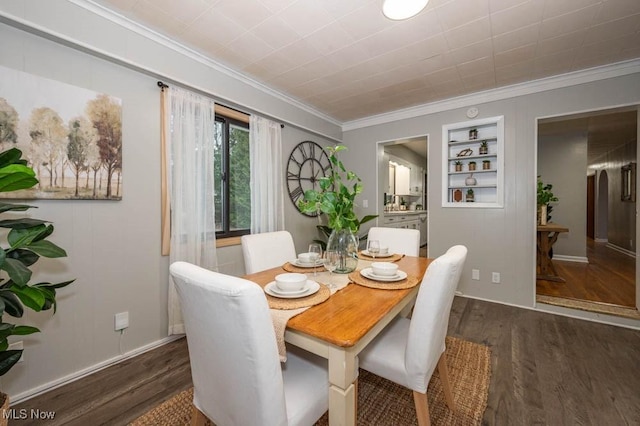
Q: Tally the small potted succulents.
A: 6